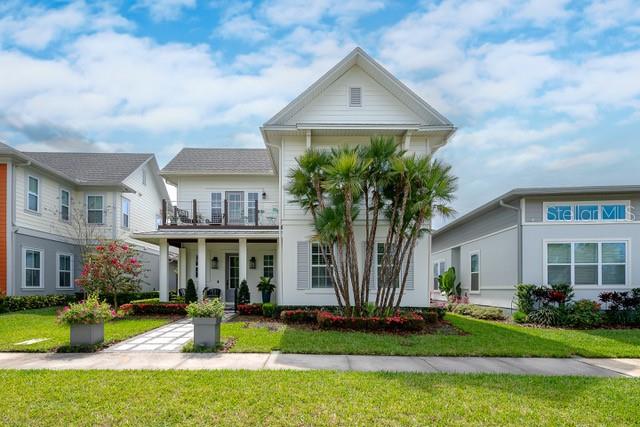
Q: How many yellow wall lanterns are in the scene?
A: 0